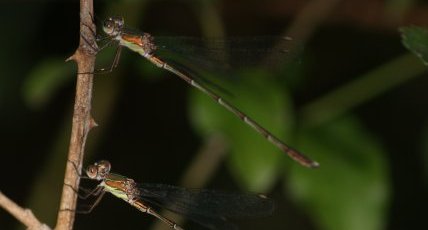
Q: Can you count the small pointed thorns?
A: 2